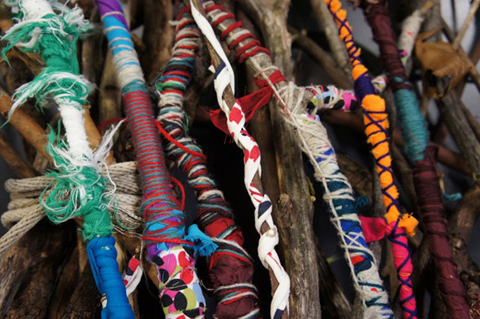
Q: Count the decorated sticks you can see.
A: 7